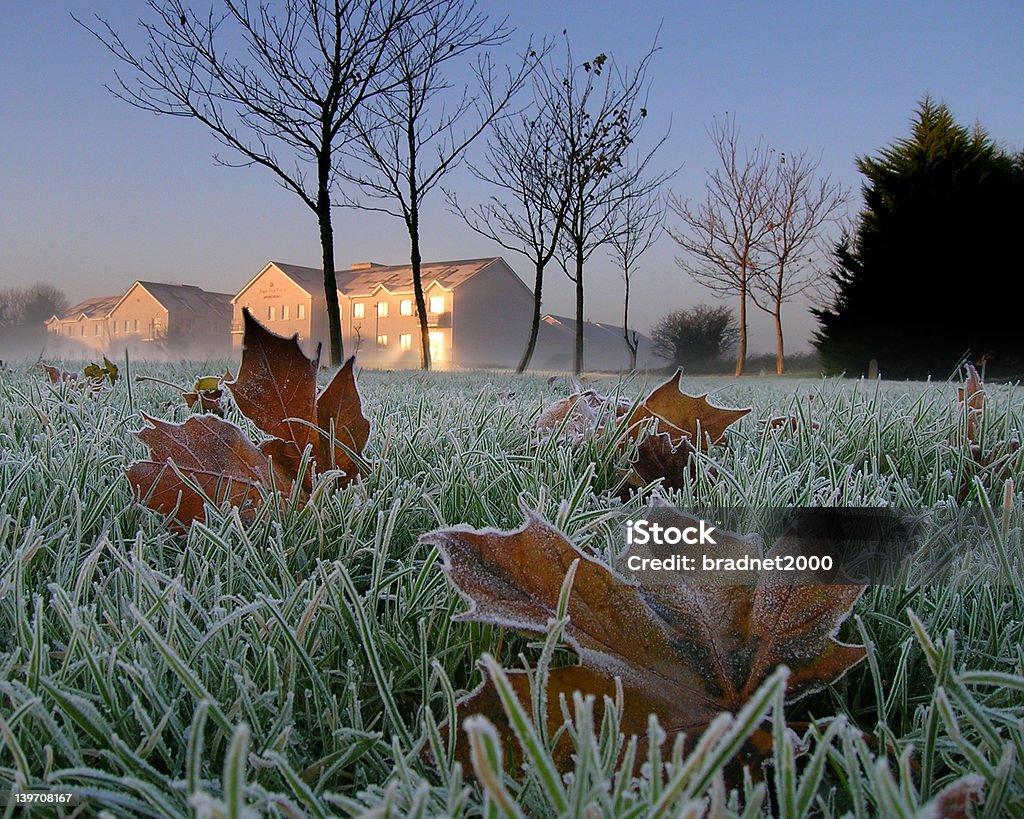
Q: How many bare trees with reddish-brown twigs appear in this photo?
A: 2